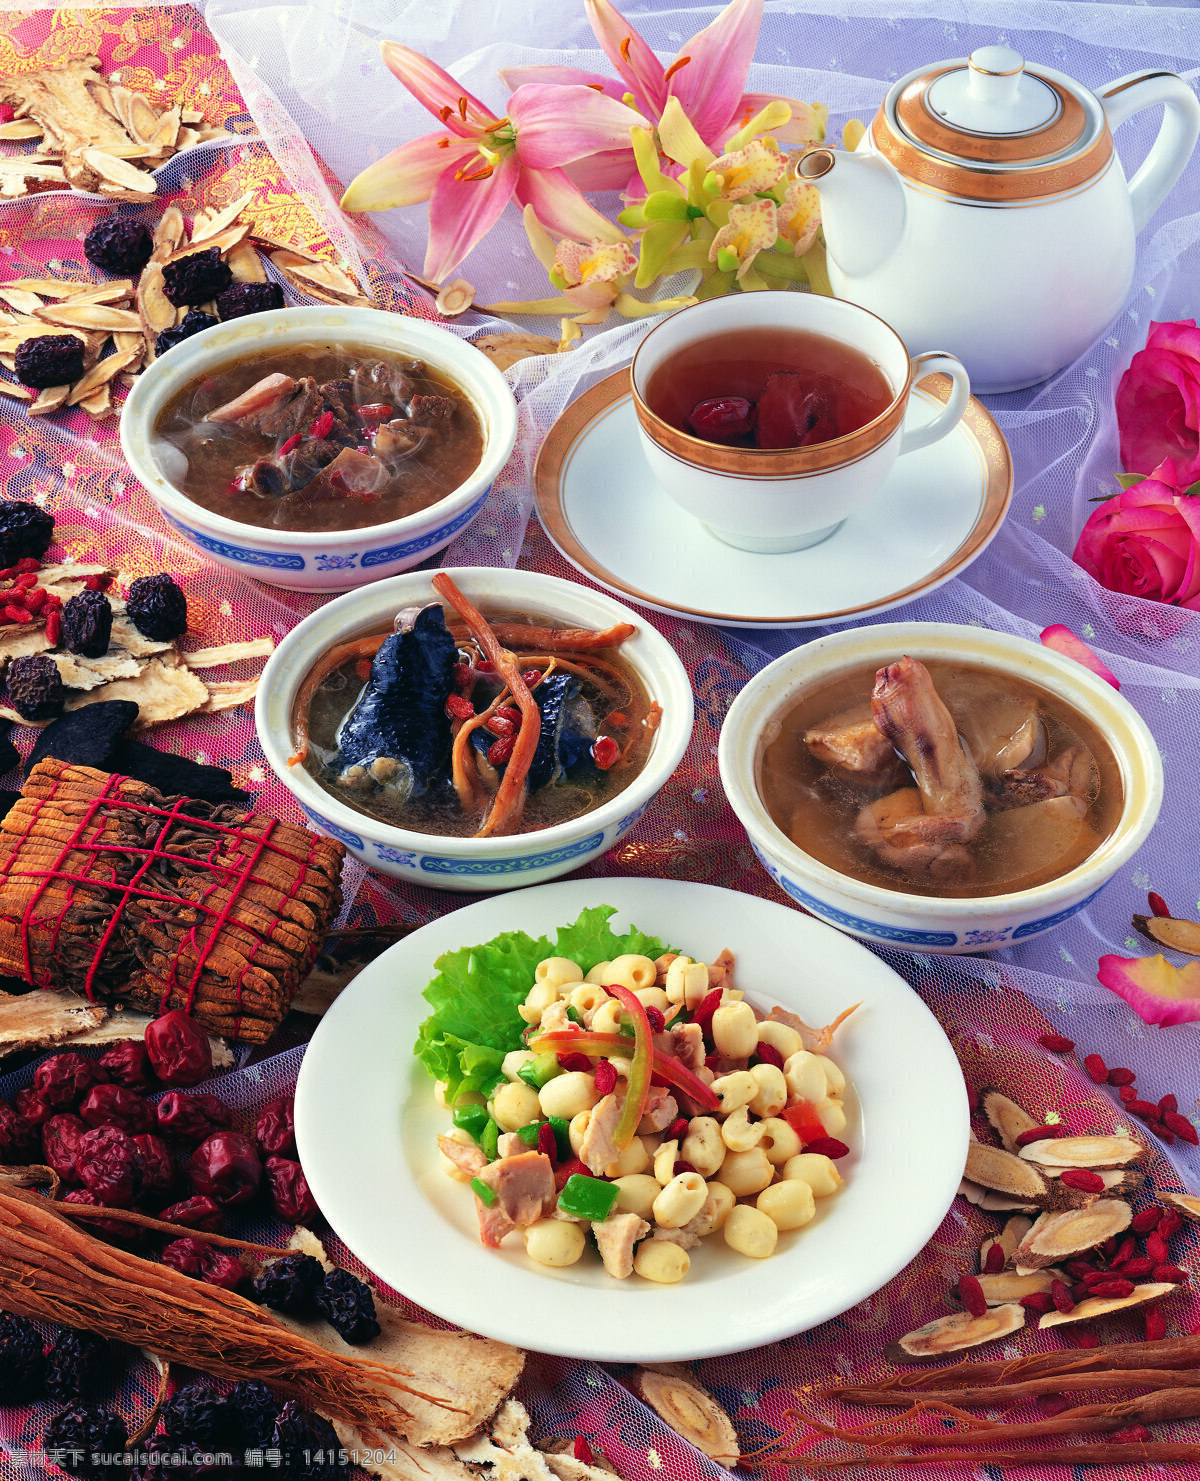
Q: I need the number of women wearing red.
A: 0